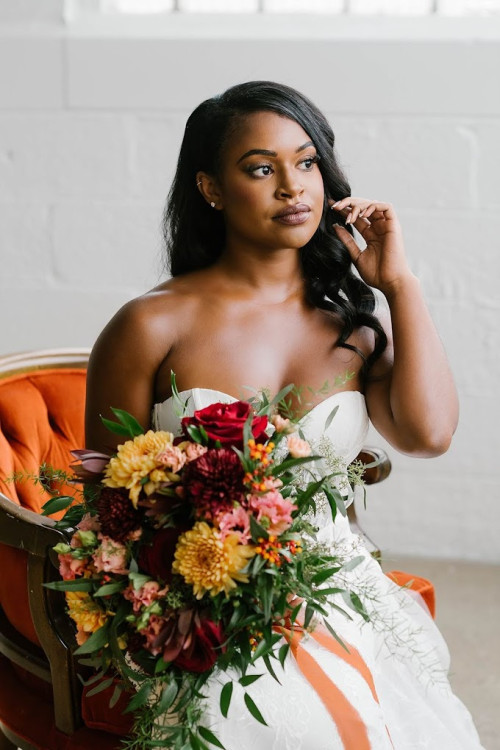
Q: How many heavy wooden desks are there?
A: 0